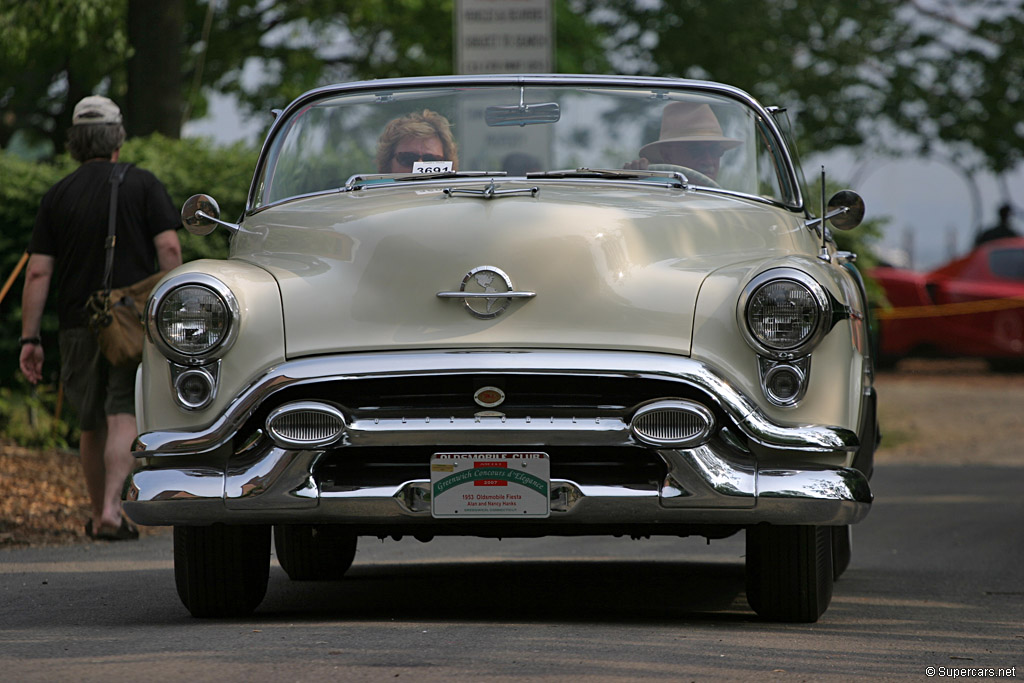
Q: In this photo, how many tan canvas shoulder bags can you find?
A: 1